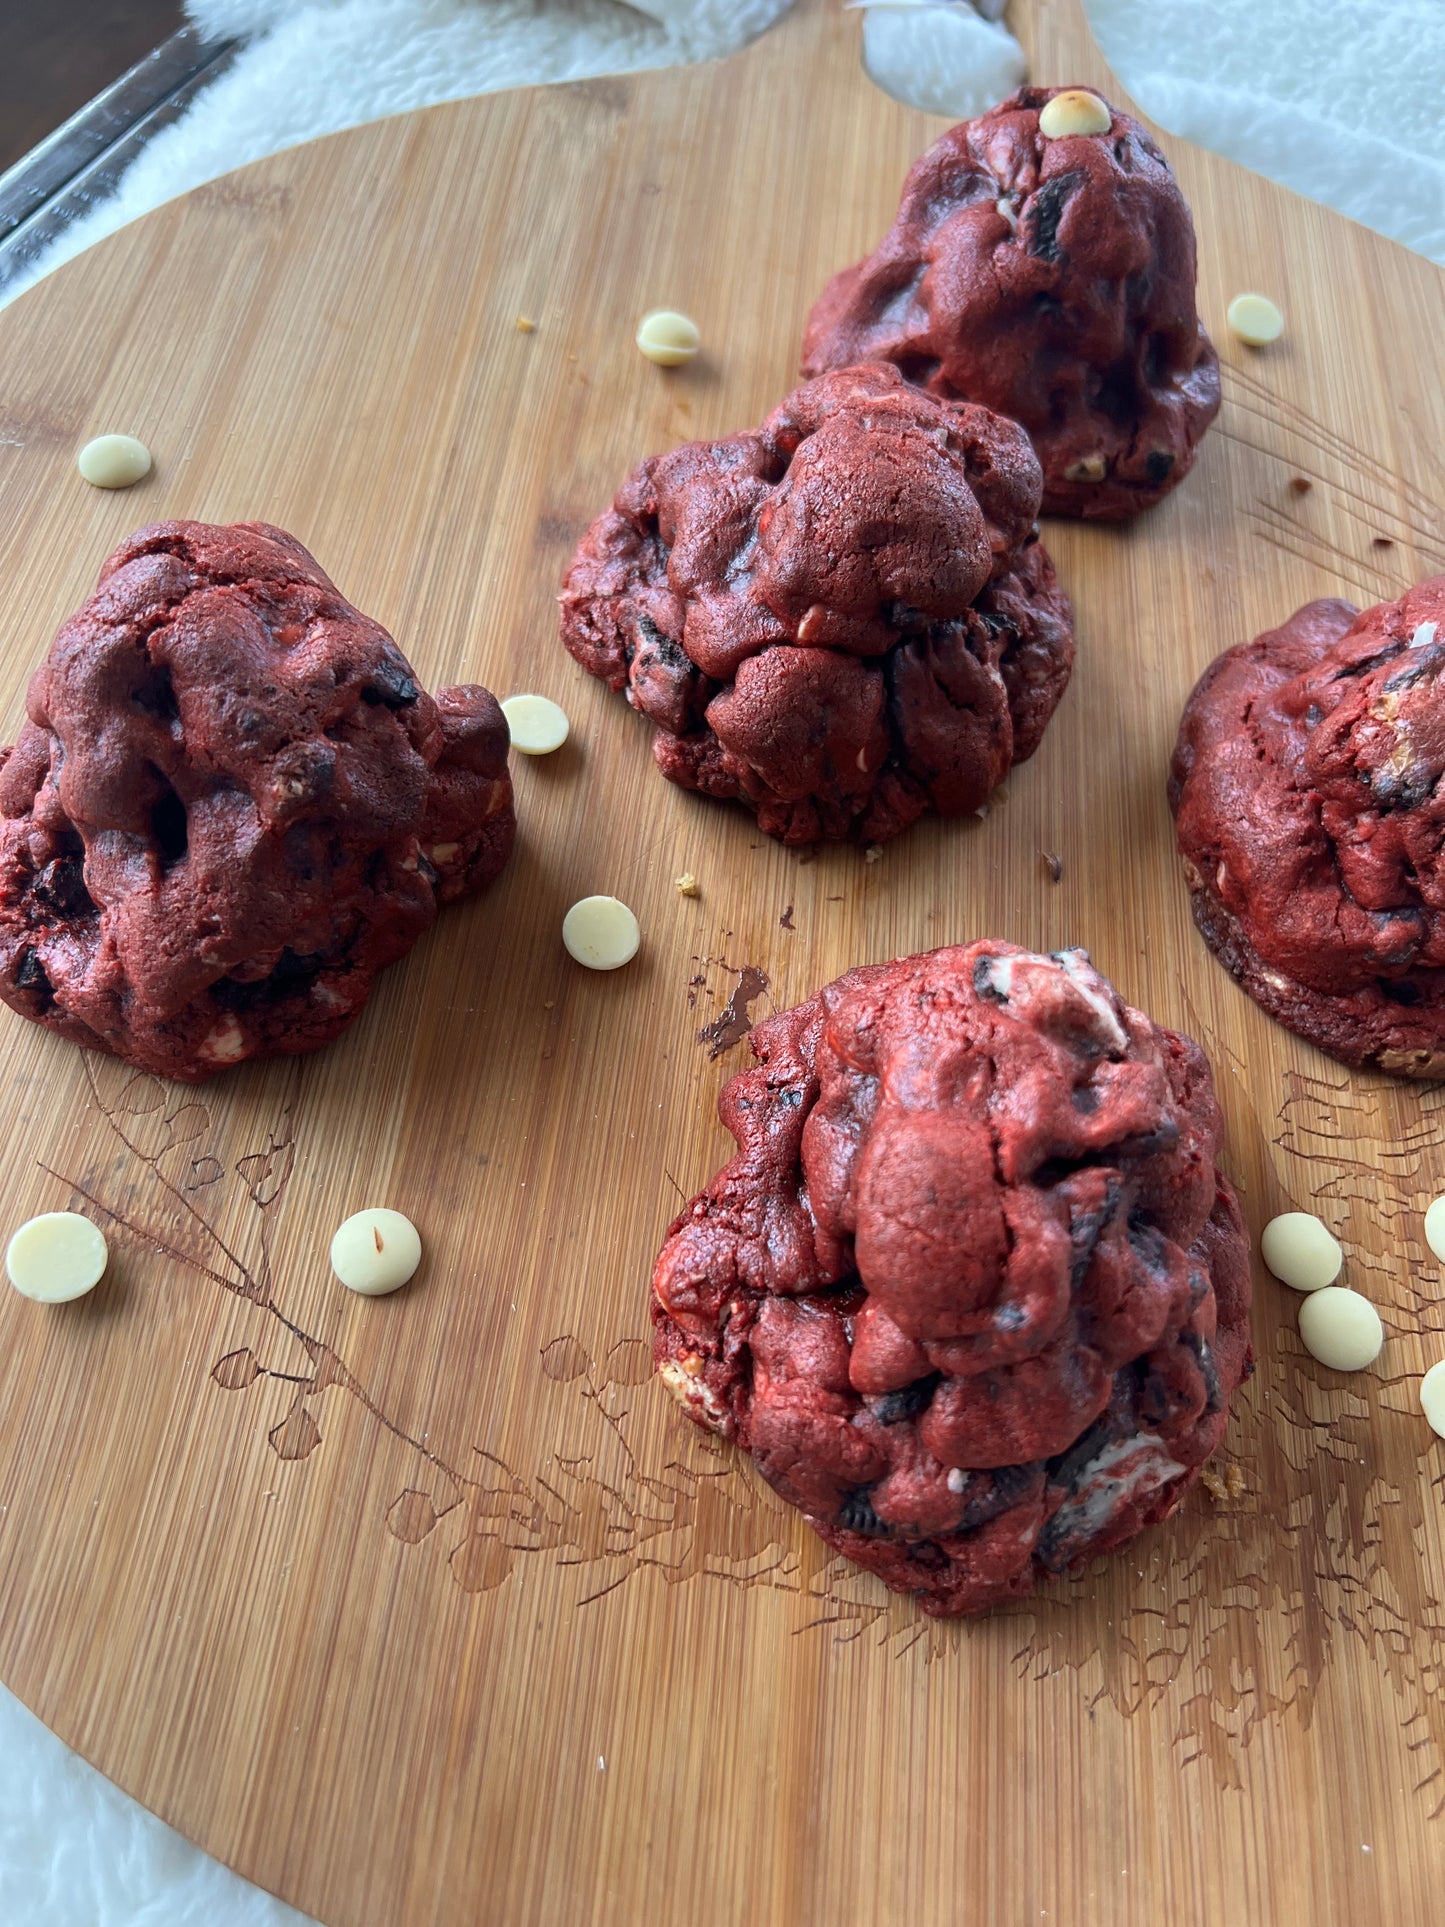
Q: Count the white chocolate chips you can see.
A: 12